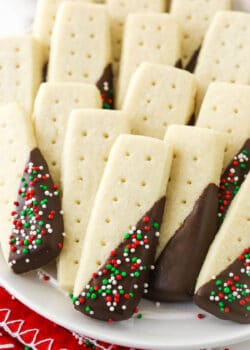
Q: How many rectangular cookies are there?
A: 15